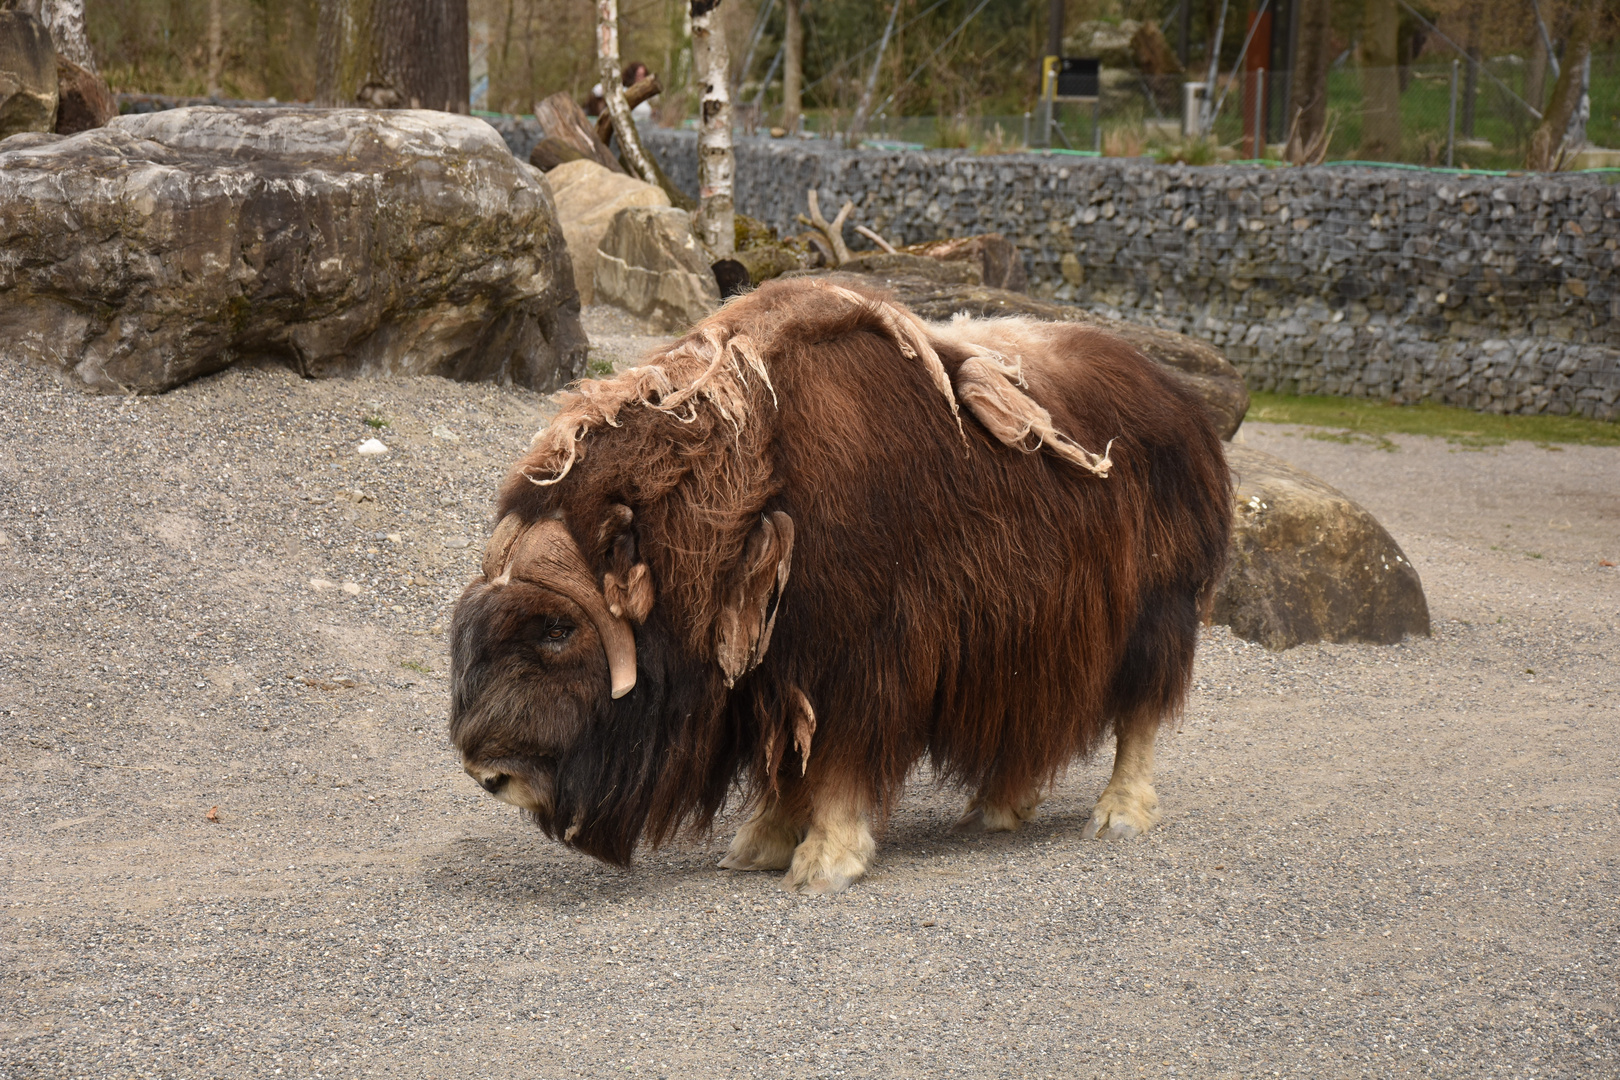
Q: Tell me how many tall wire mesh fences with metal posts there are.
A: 1